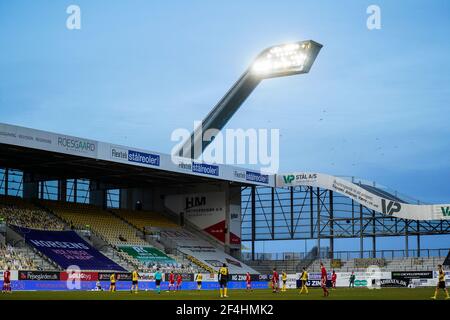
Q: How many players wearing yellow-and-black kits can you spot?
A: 7